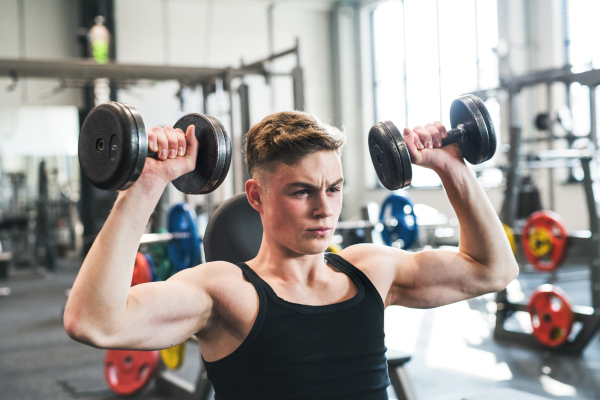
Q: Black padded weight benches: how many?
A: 1